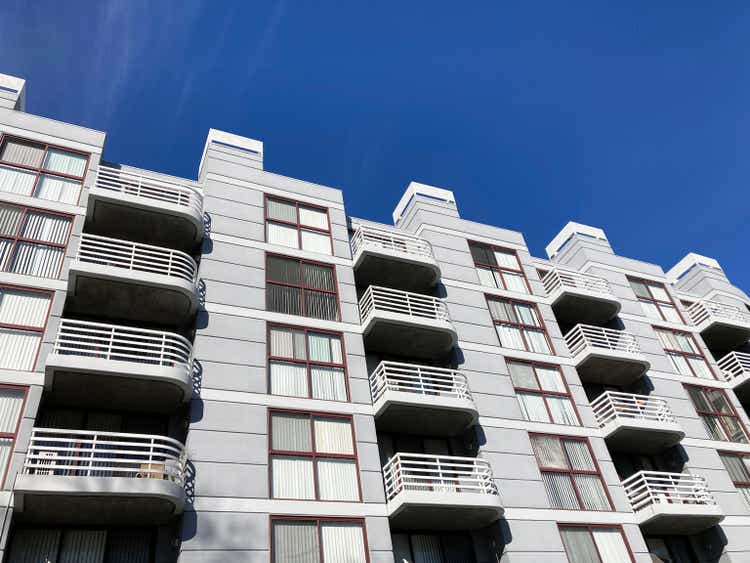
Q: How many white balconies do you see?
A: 14